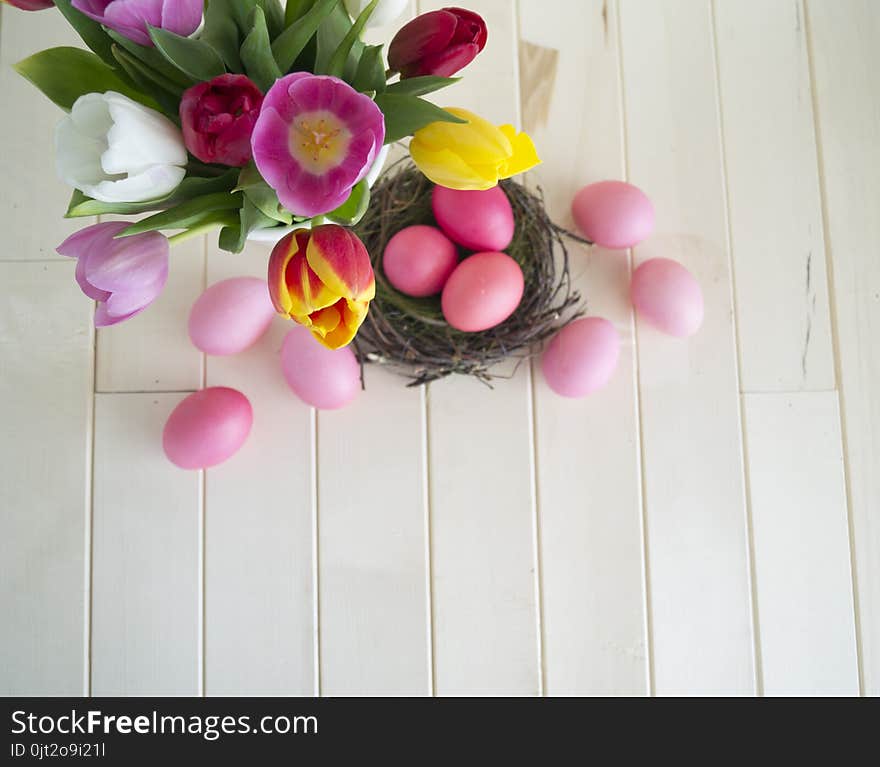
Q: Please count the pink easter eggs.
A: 9